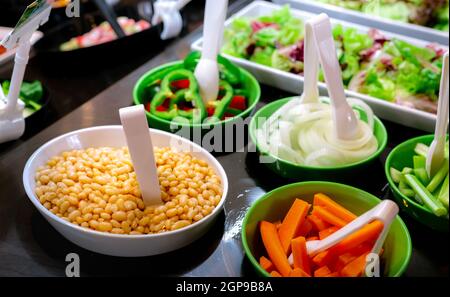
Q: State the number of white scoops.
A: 5